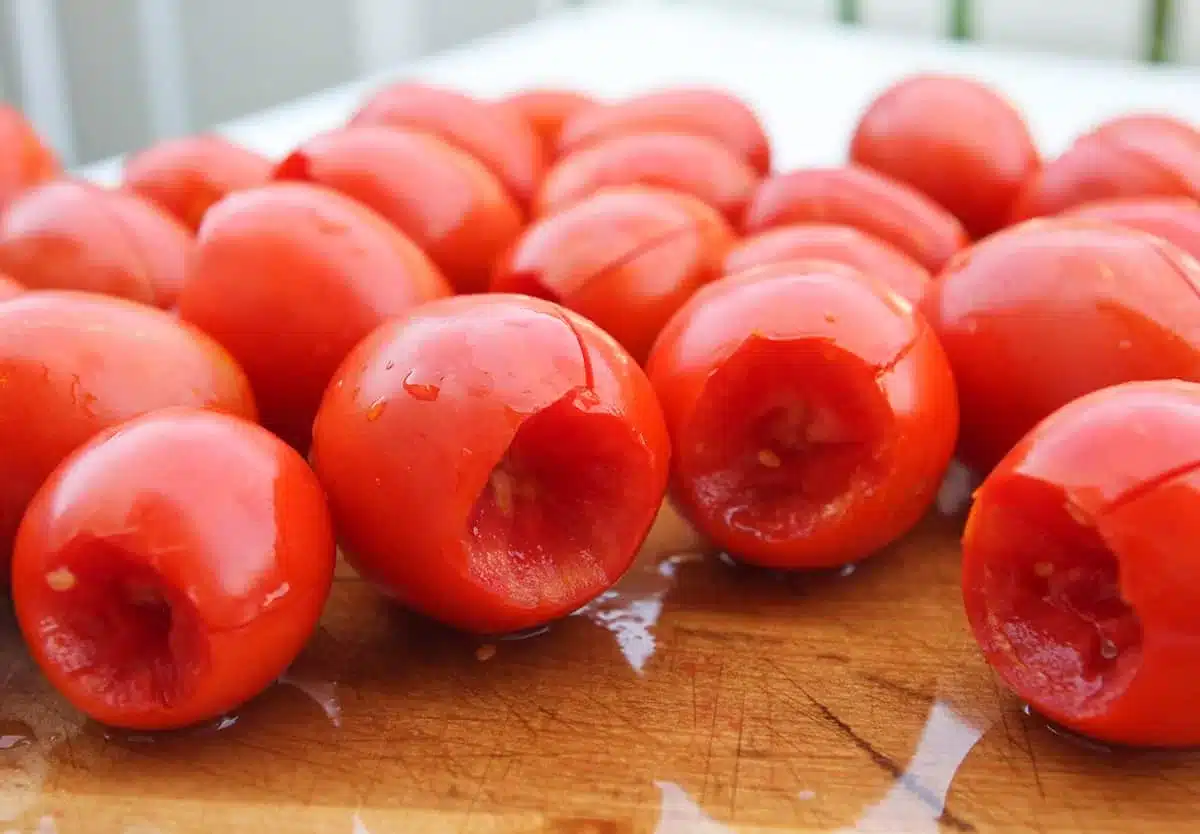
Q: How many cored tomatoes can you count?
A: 4